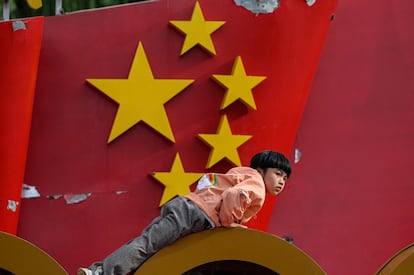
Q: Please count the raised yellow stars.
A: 5